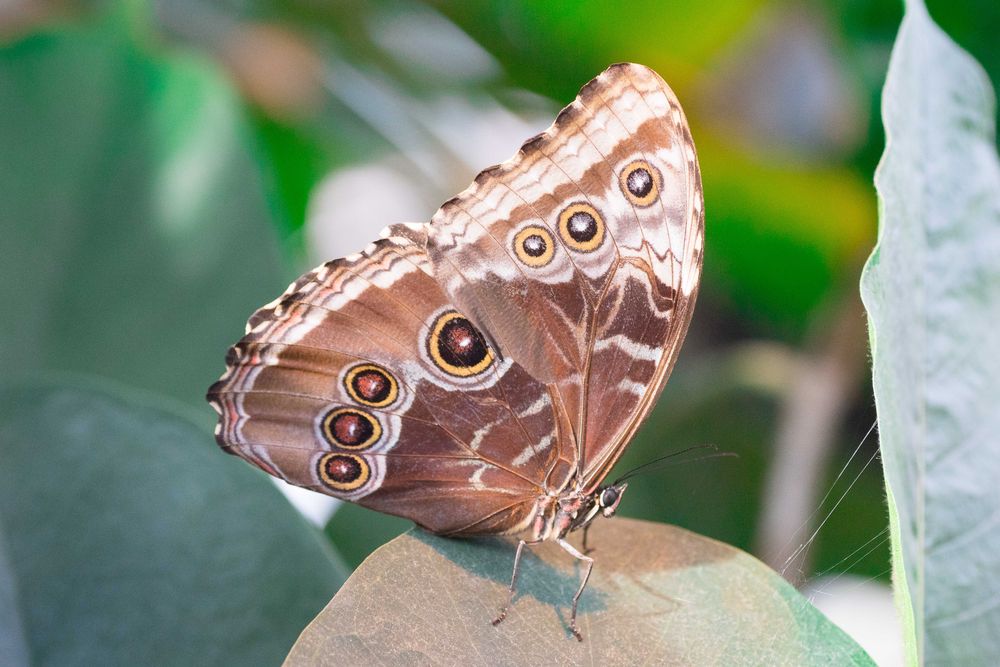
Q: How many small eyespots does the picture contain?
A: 6